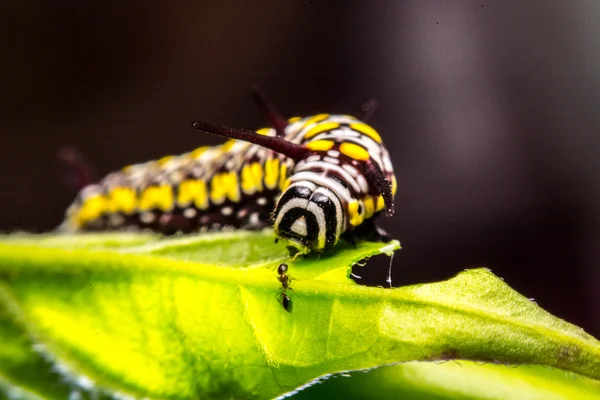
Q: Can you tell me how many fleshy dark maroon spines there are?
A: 5